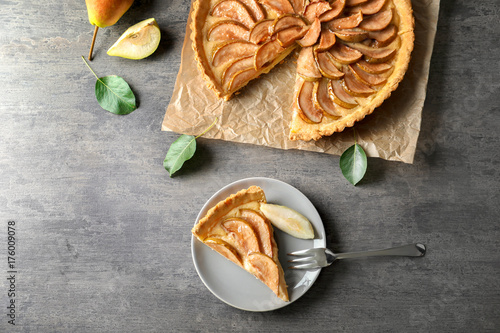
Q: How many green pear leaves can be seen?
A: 3